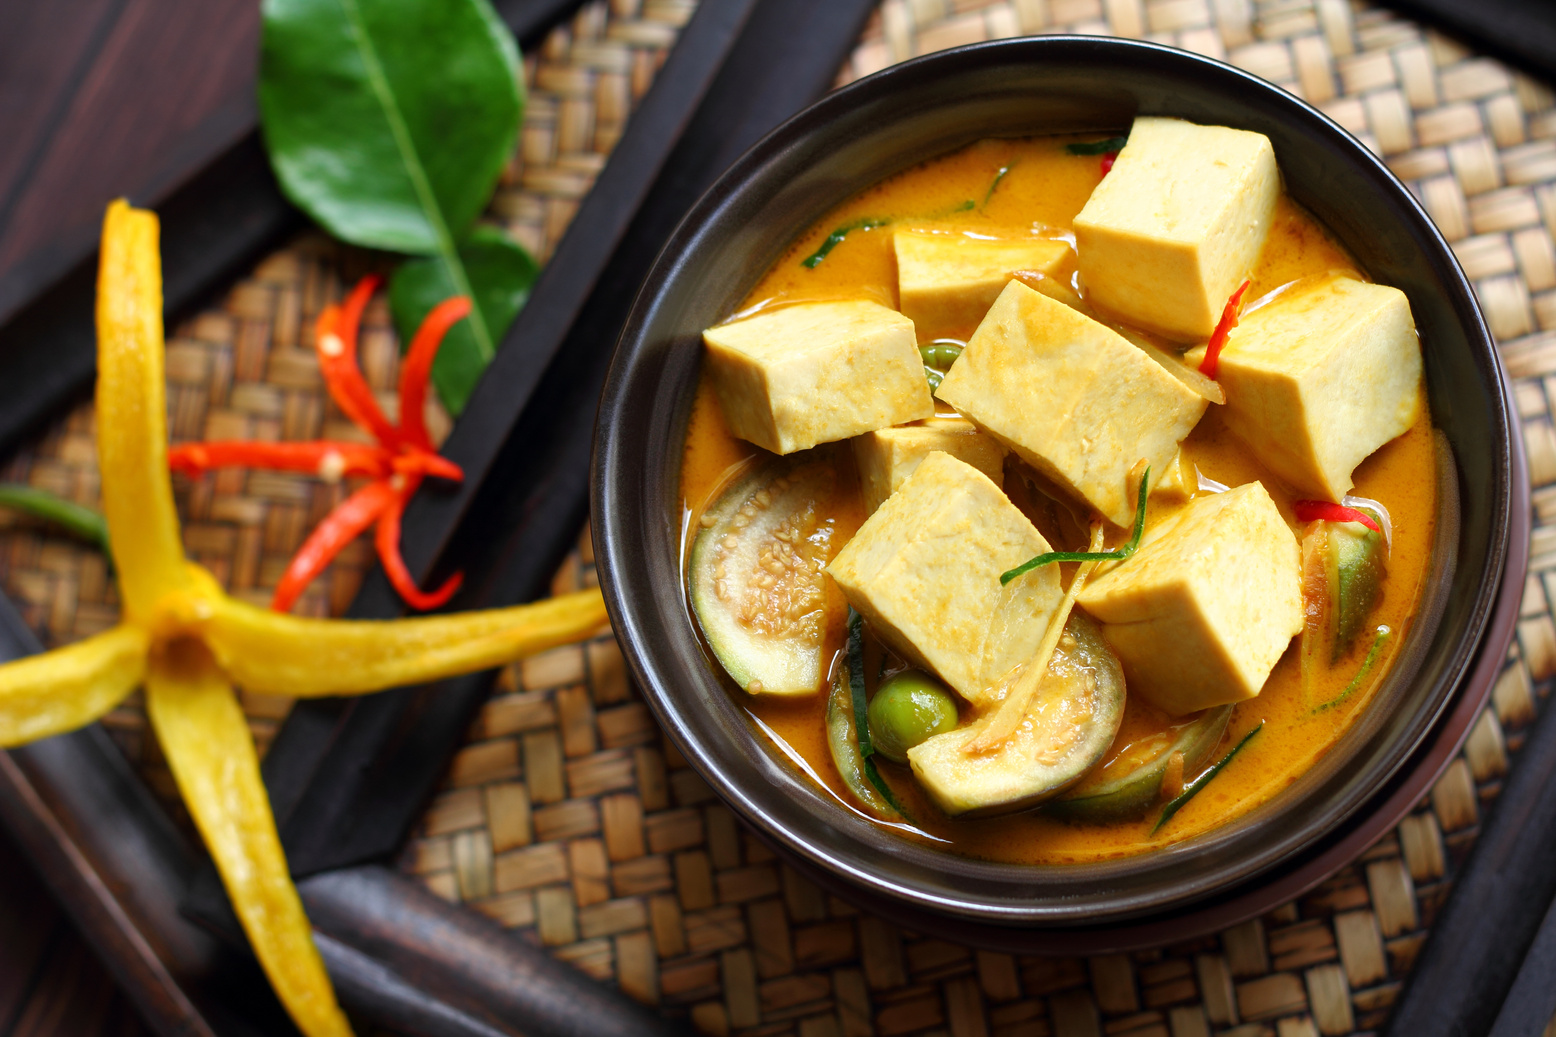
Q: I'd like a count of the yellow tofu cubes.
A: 8